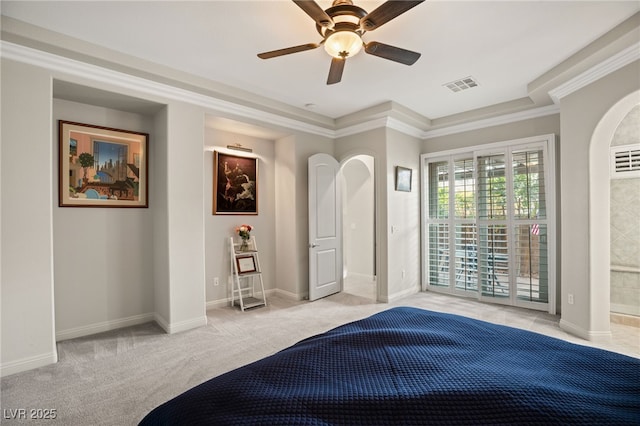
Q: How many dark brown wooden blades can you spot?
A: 5